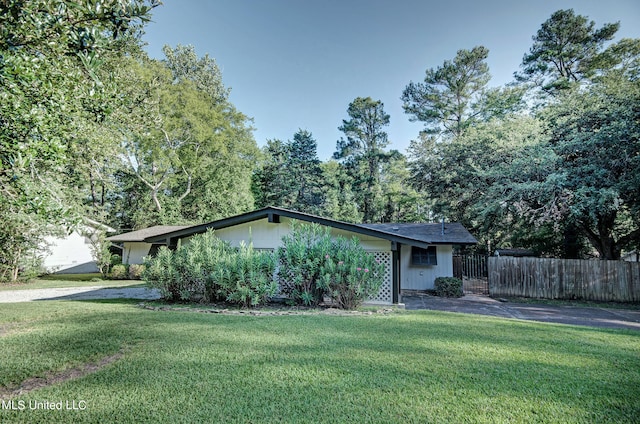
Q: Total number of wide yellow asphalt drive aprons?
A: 0